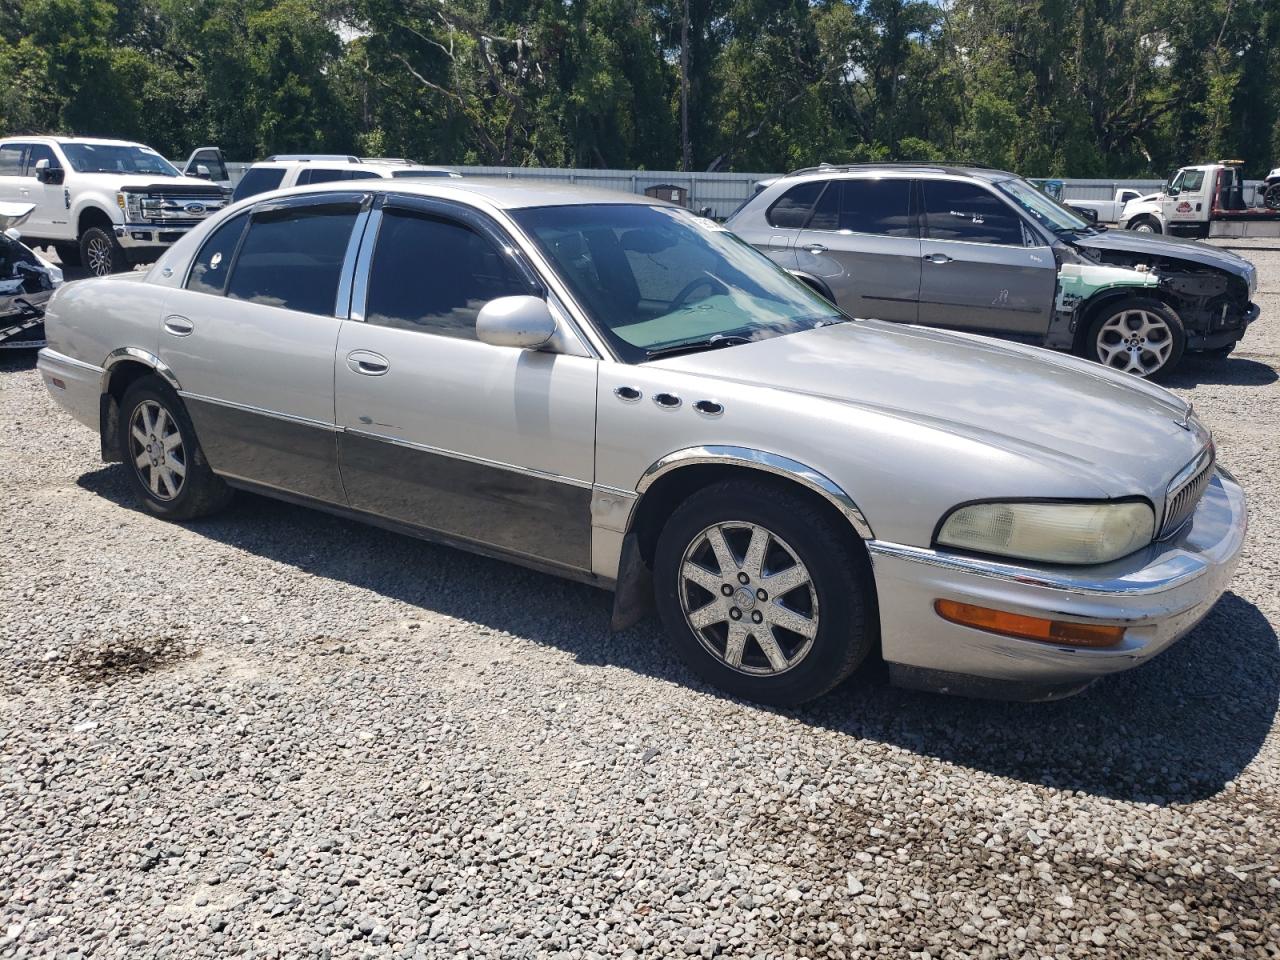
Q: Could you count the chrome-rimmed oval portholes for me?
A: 3